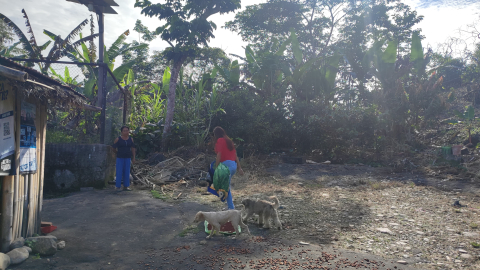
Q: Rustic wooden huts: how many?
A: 1